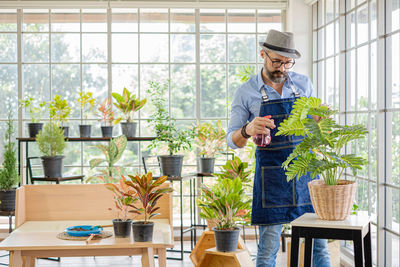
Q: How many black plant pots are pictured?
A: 12